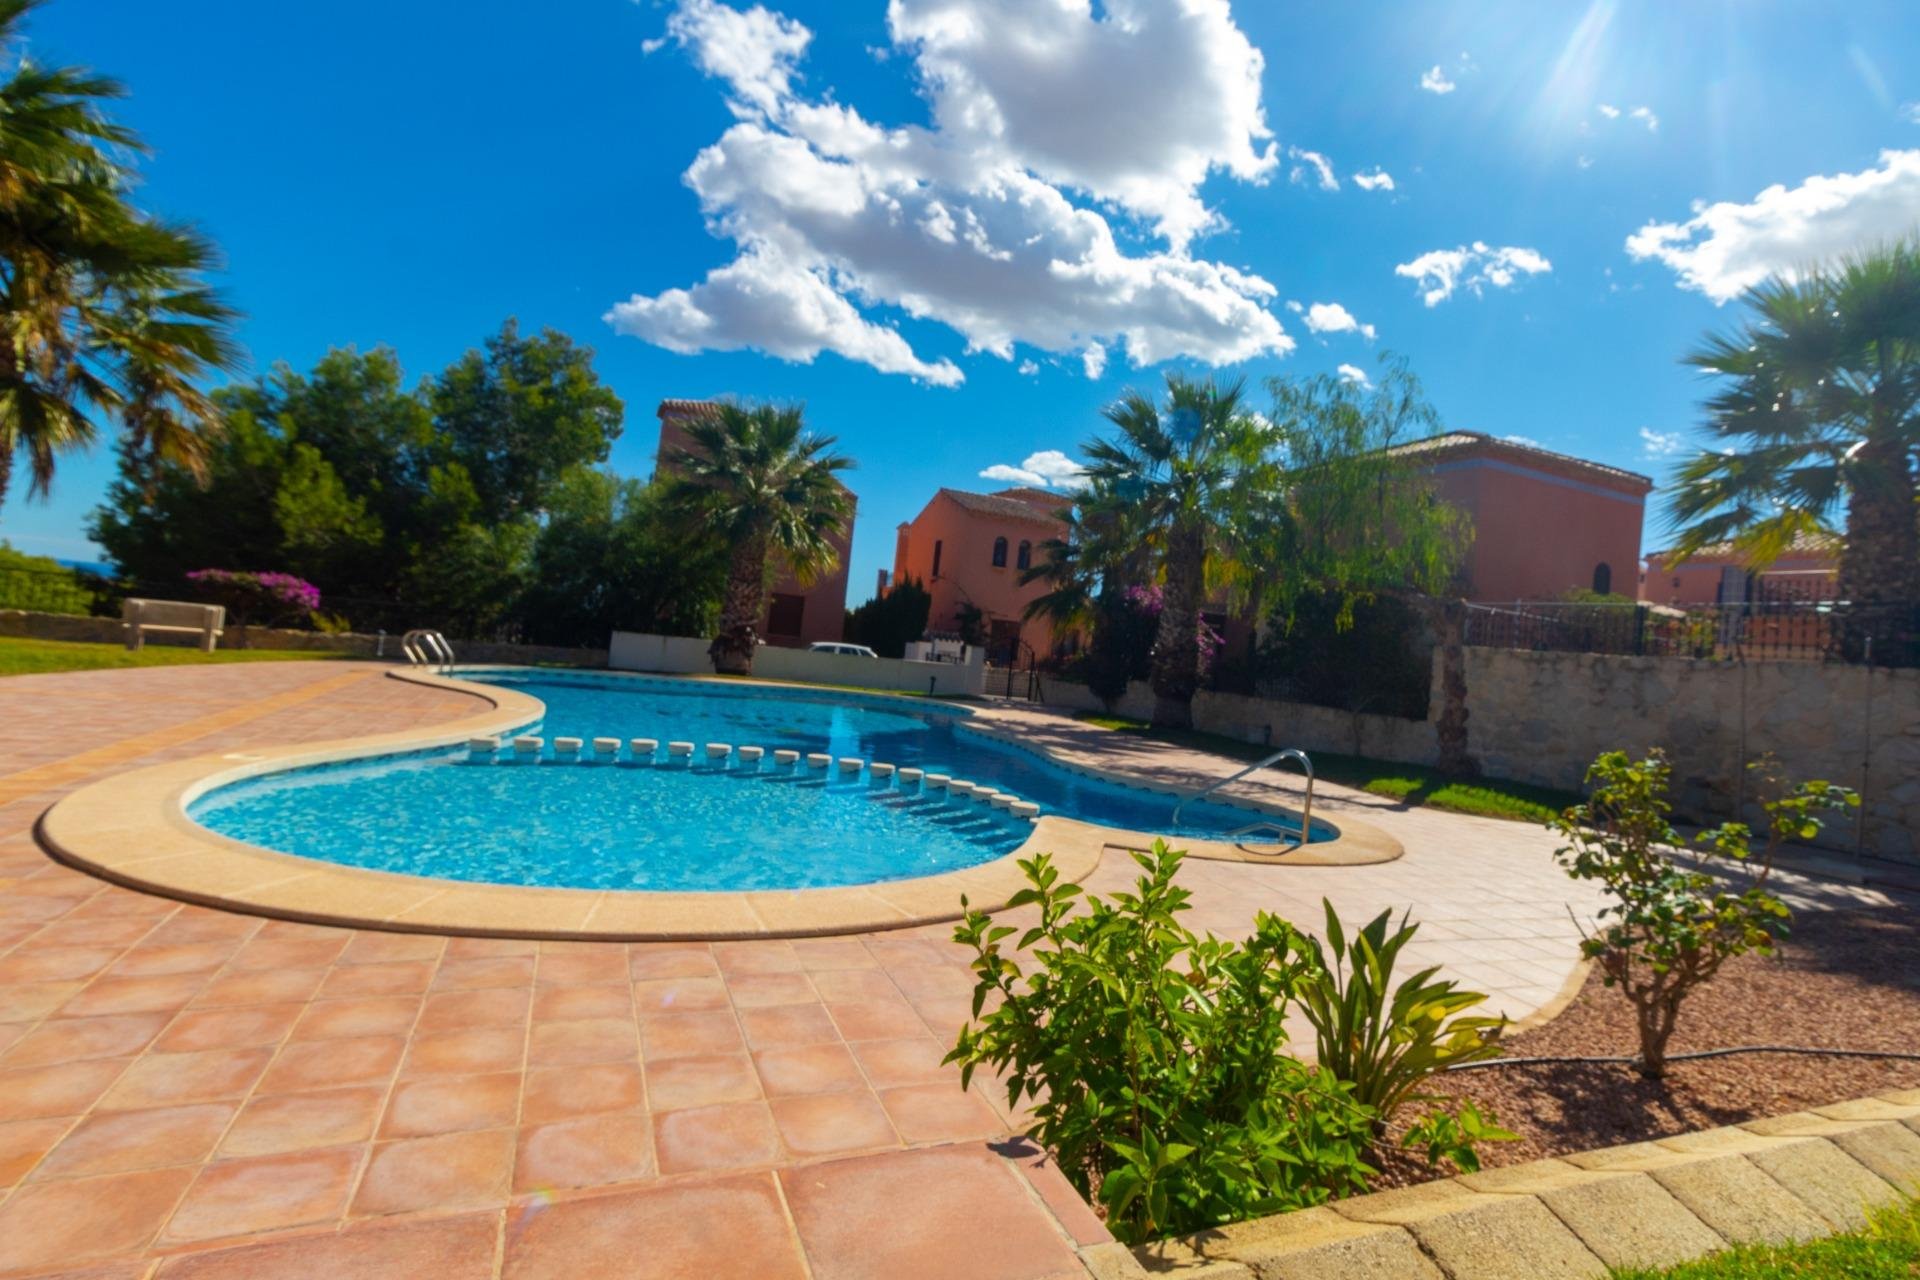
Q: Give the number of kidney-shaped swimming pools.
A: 1